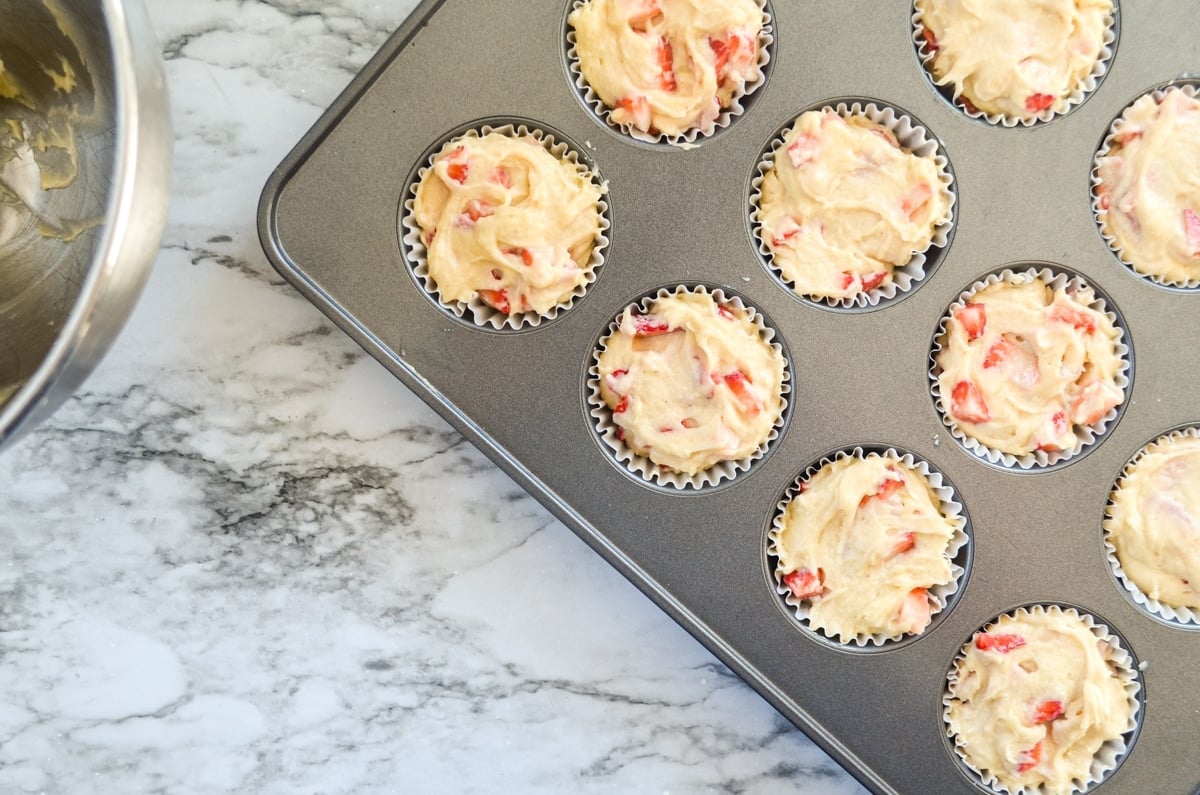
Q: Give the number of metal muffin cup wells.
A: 10